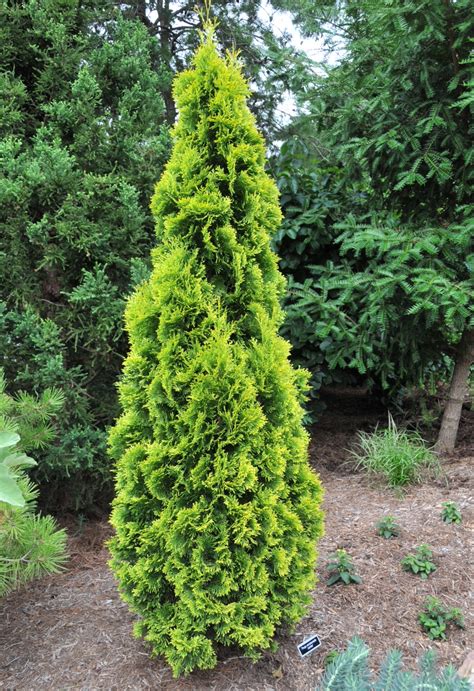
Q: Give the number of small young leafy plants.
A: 5